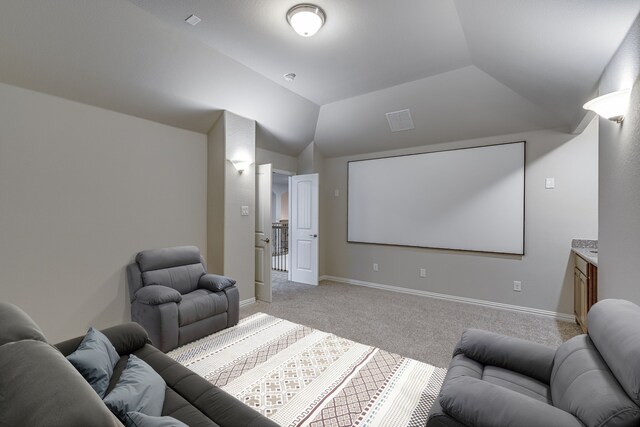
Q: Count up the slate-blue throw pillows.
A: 3